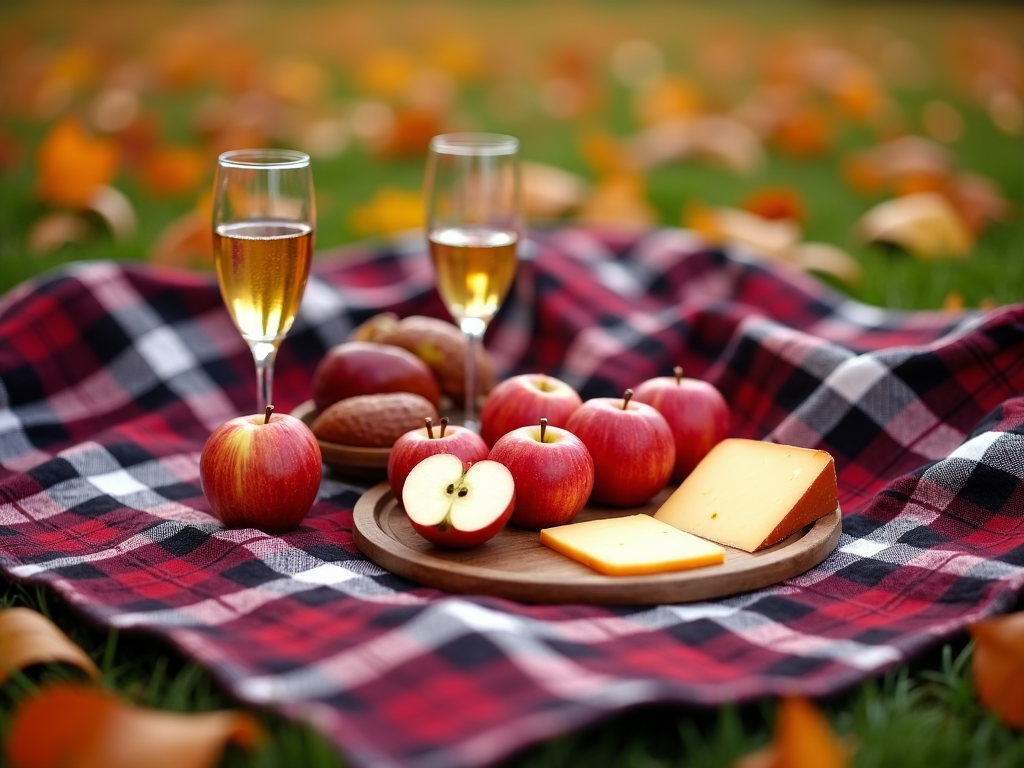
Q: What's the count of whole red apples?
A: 6